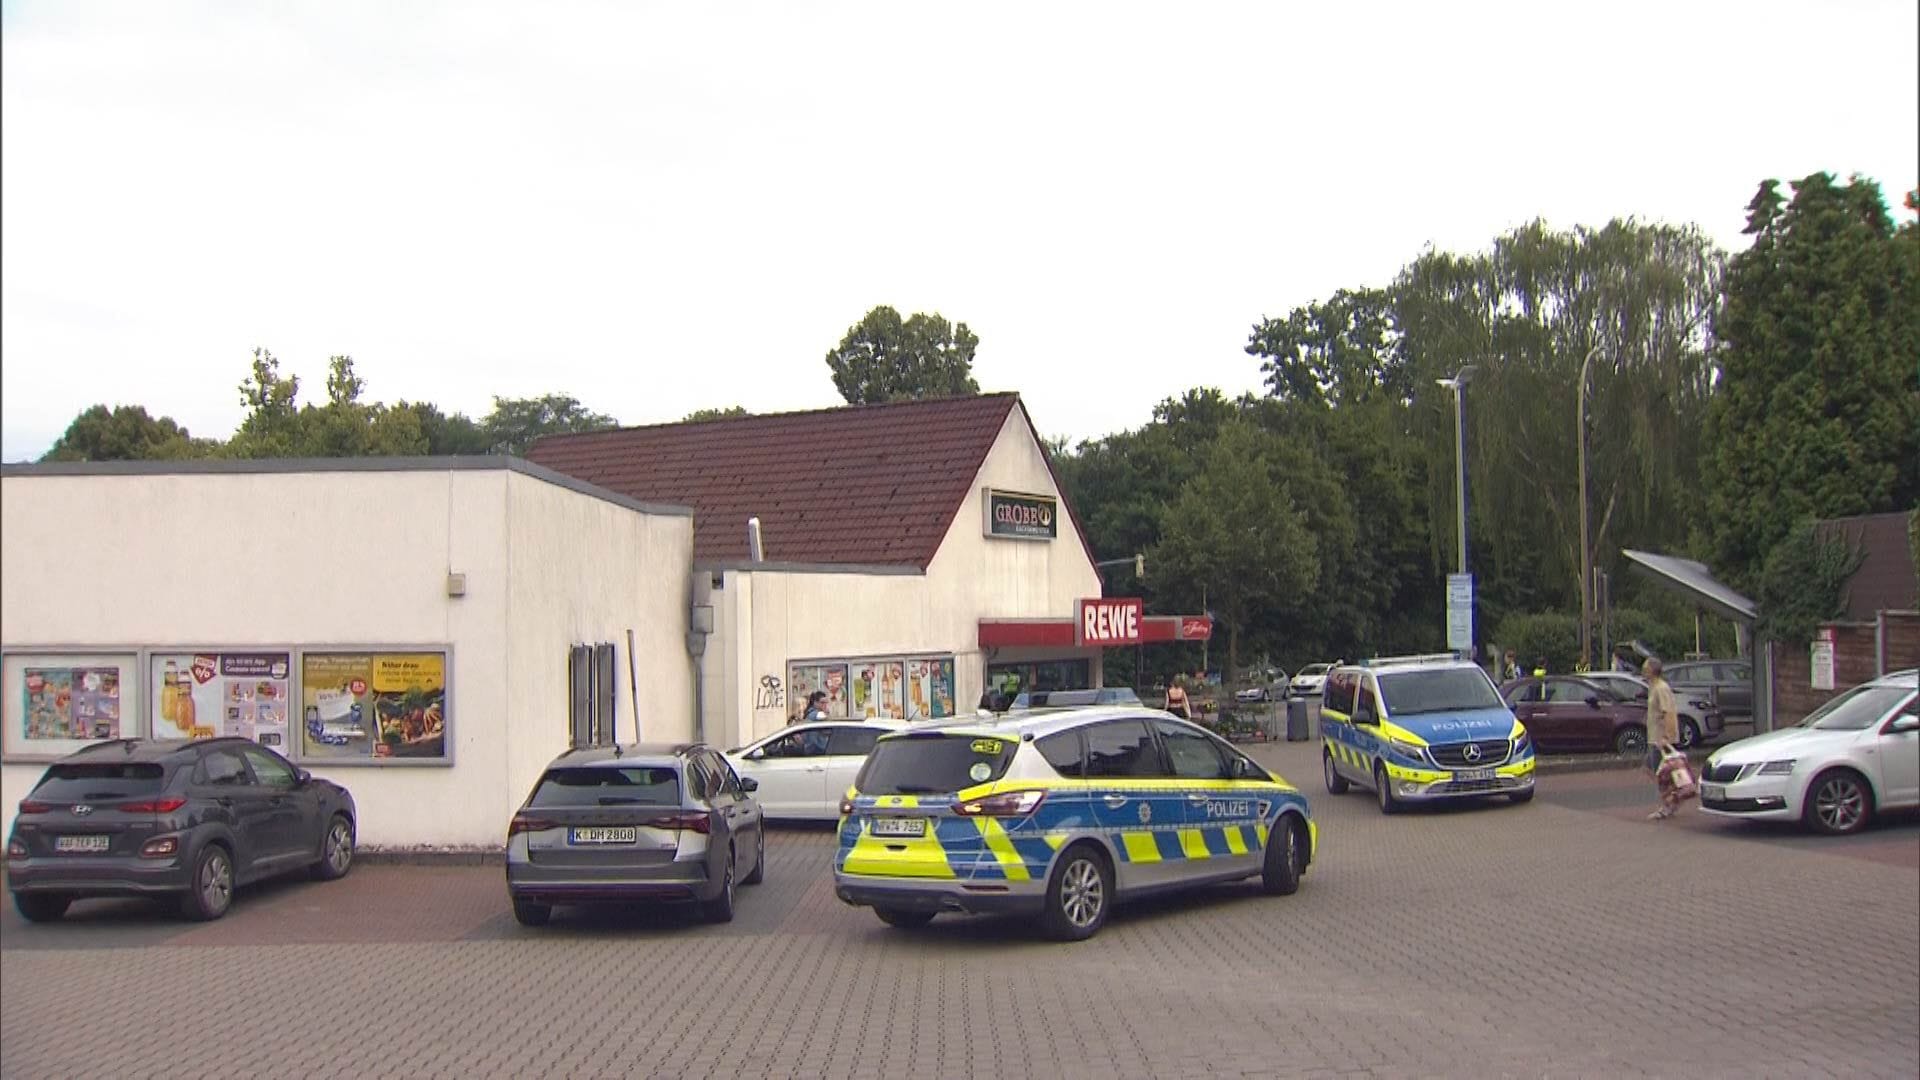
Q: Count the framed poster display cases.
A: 6